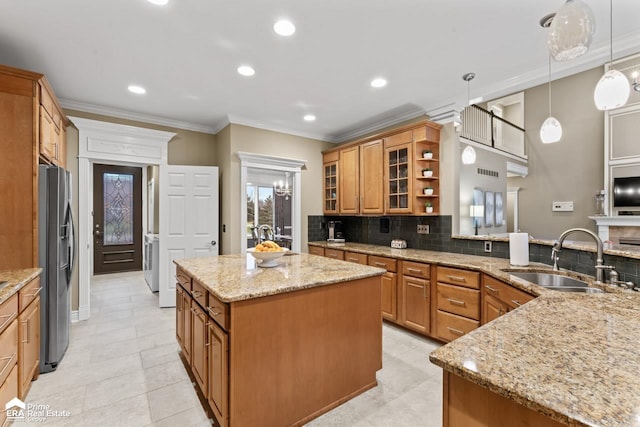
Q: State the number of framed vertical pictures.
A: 3